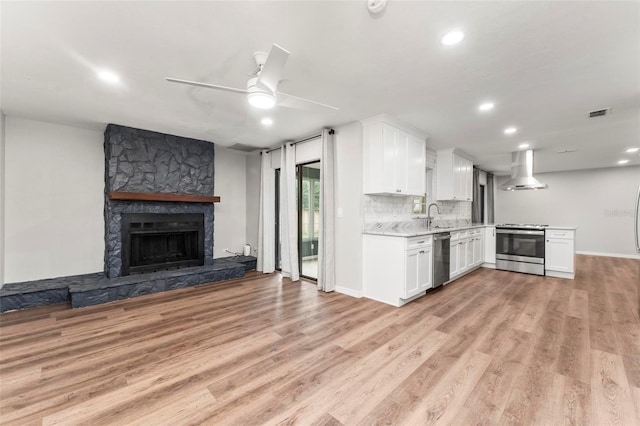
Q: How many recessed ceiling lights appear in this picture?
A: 8